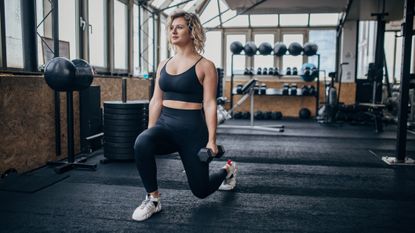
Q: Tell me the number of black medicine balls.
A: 9